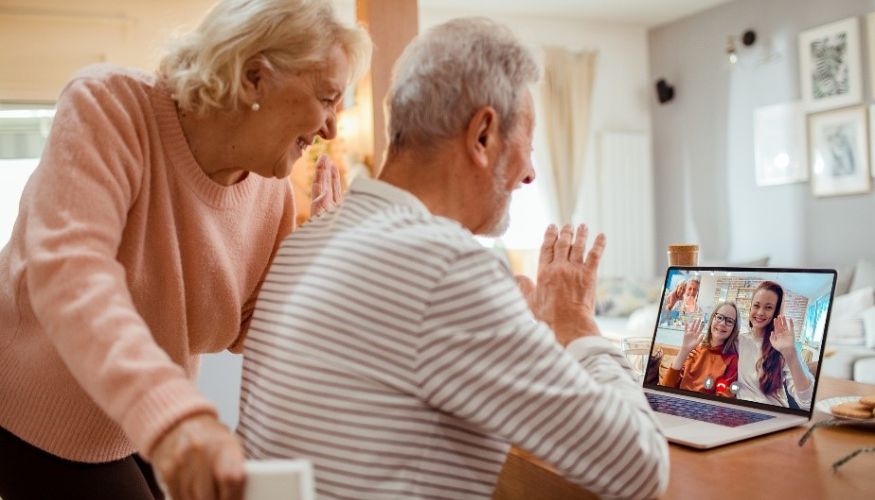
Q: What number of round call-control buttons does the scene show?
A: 3